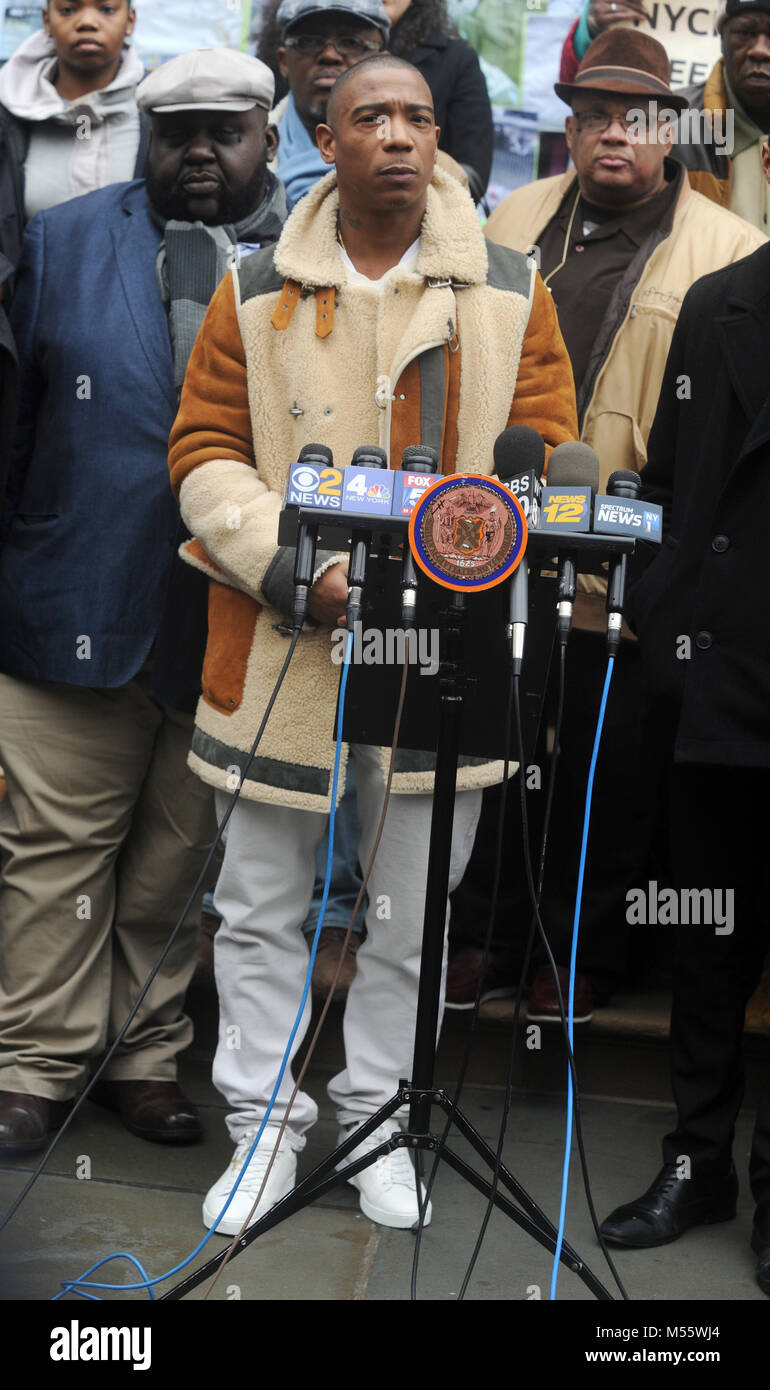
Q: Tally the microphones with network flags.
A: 6